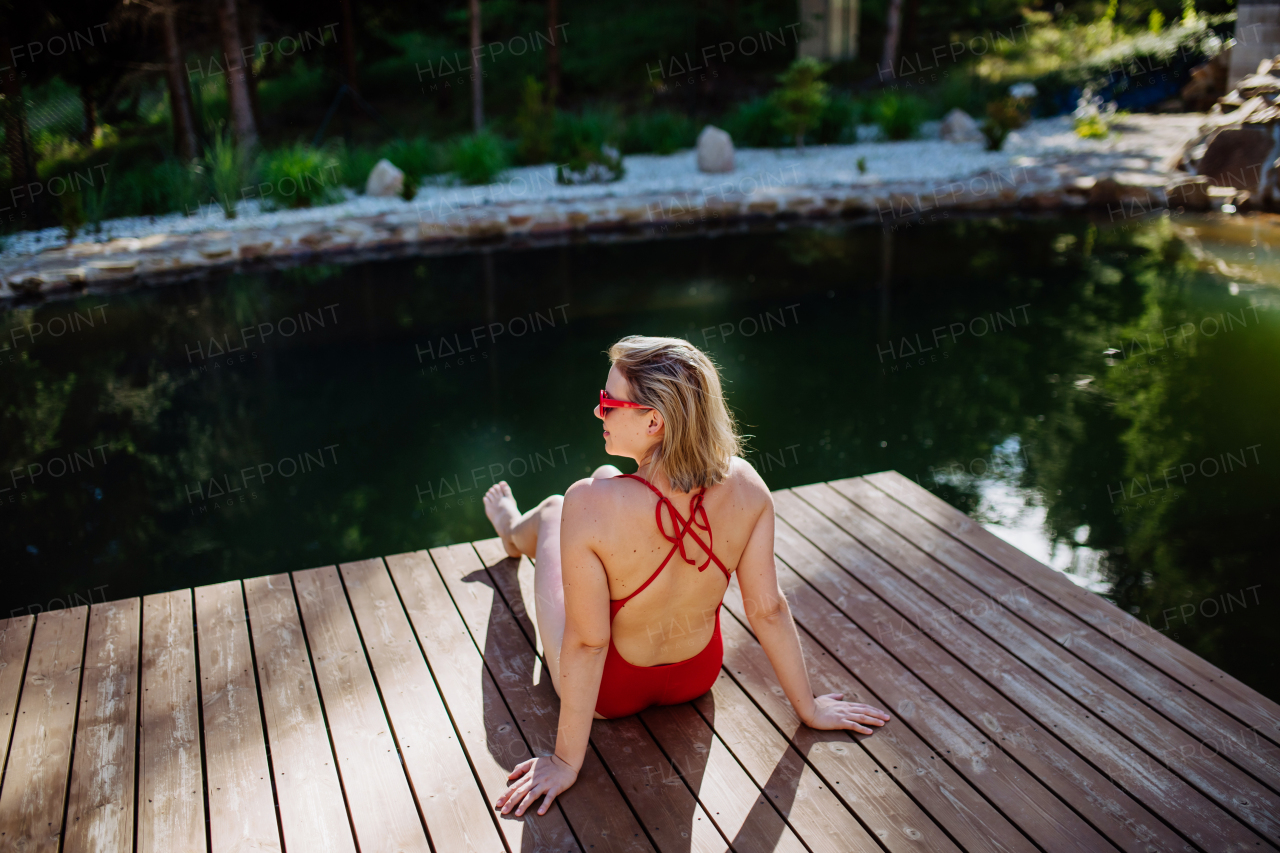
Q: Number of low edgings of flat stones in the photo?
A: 1